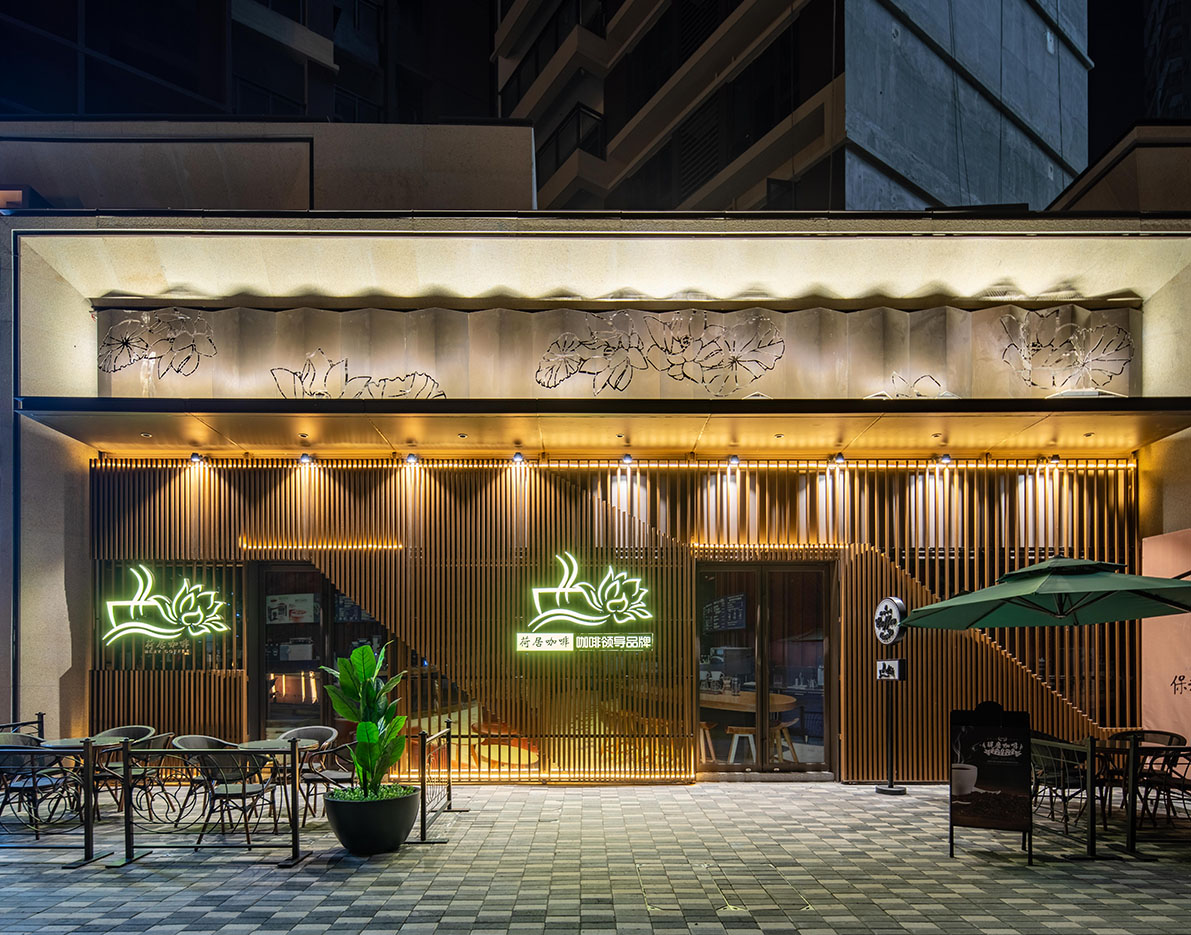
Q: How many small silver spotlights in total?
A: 9